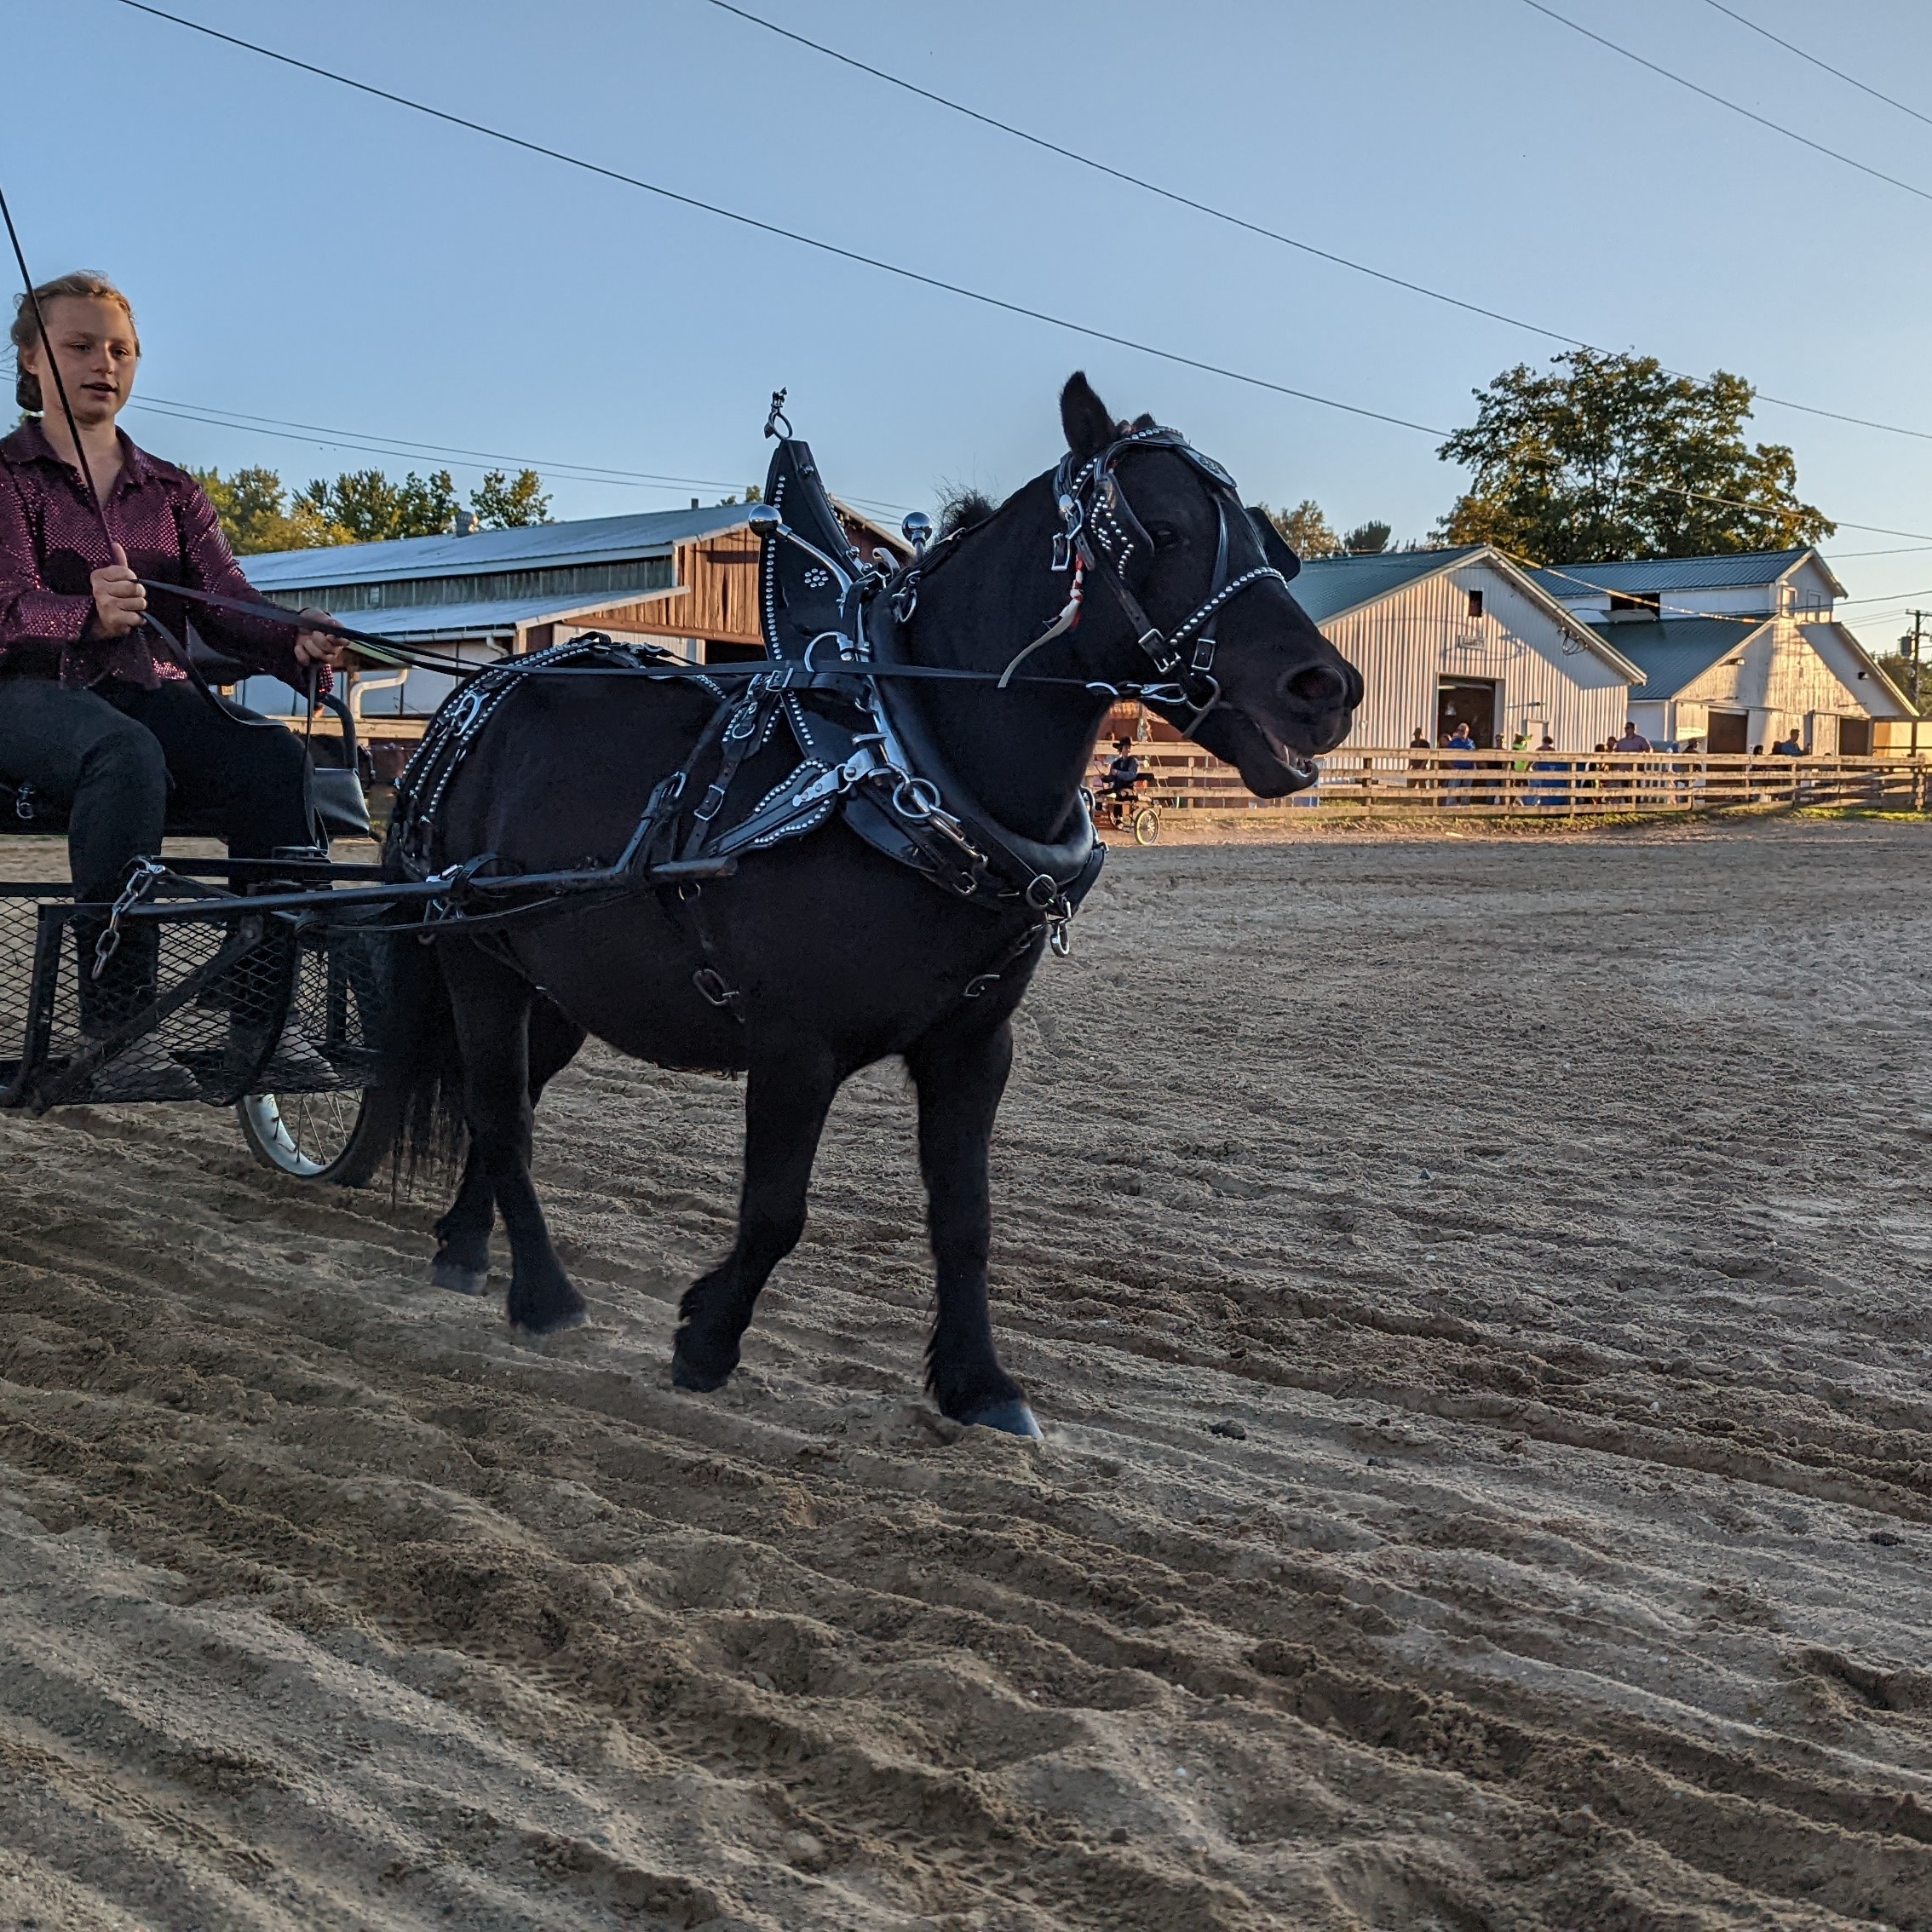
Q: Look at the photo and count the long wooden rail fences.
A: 1